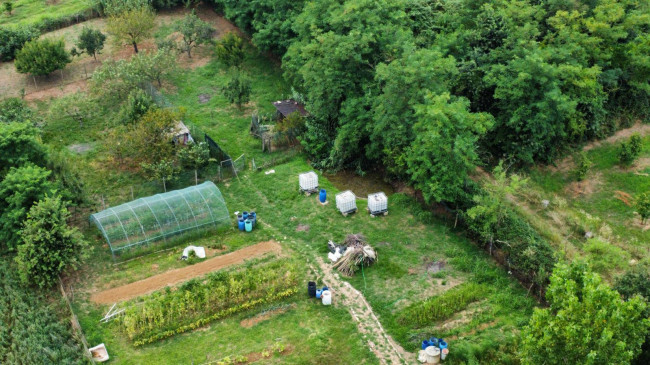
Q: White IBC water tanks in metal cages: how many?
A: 3